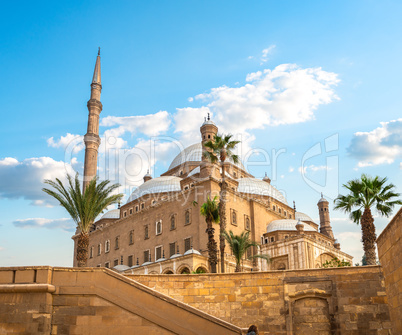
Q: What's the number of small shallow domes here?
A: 6